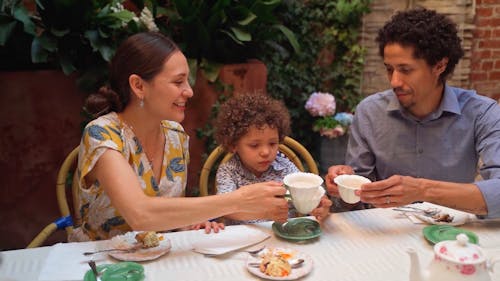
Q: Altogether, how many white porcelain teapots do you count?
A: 1